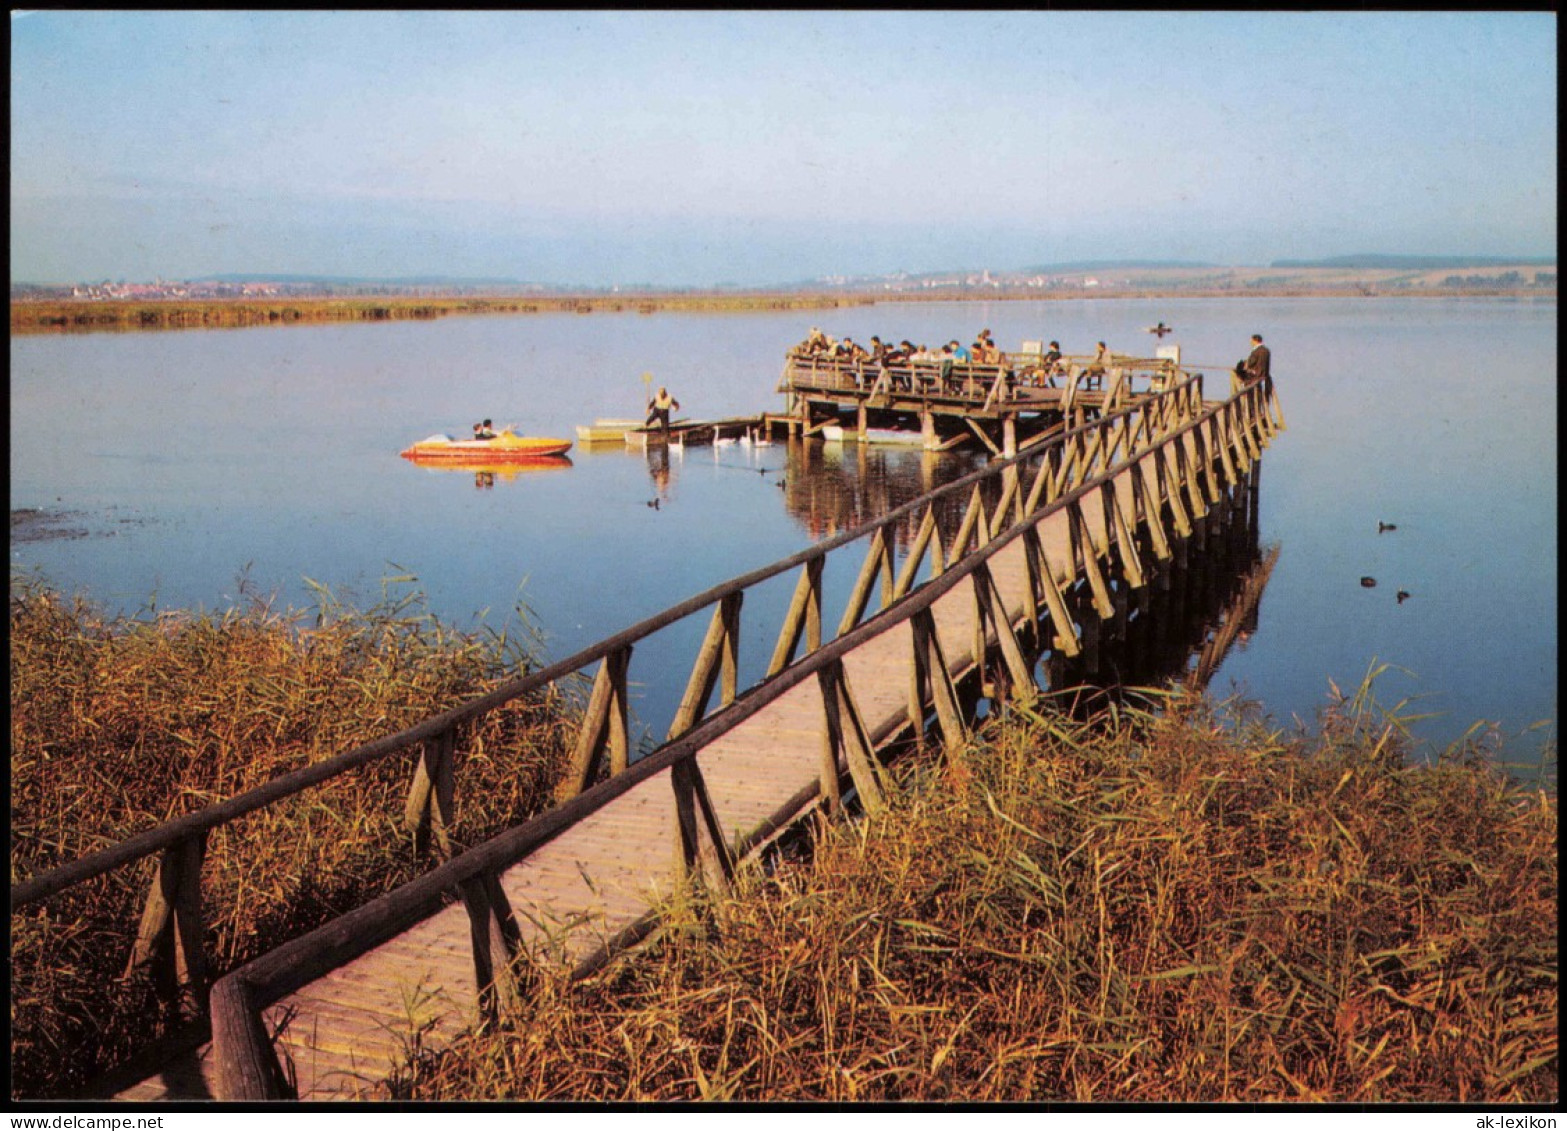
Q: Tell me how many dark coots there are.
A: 6